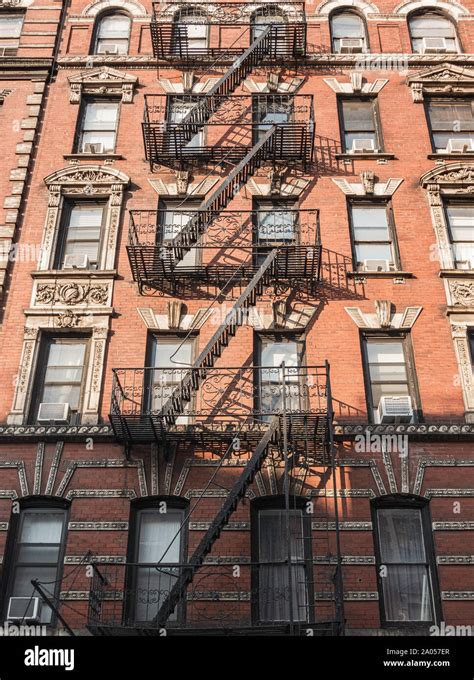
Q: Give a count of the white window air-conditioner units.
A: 12